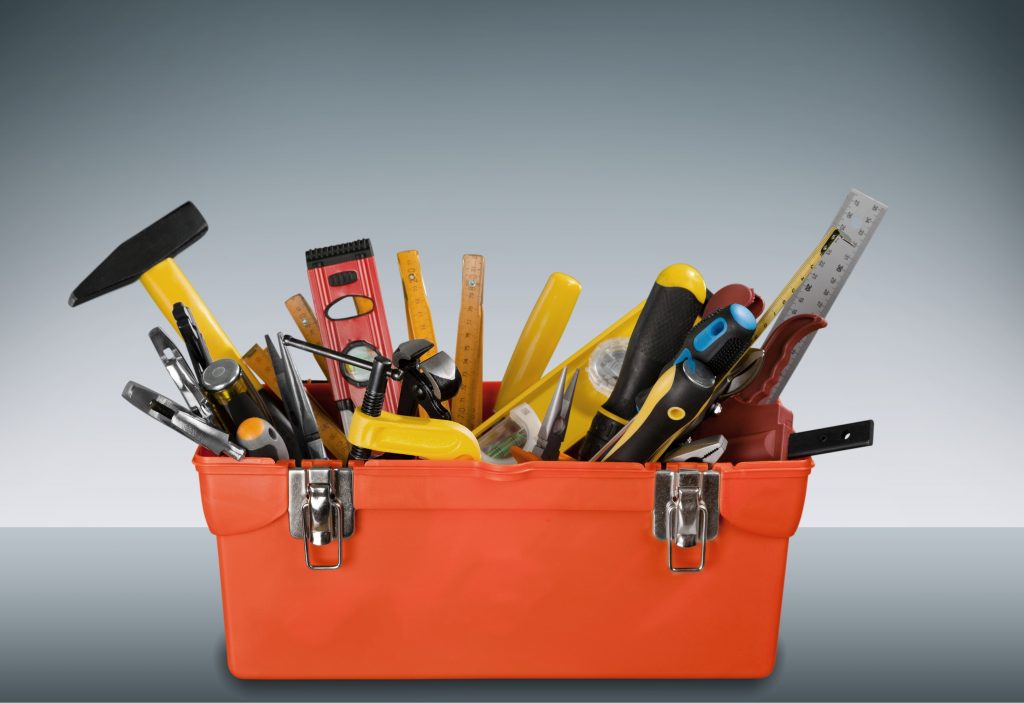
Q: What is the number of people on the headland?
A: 0